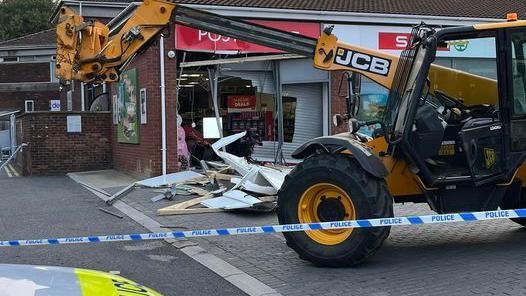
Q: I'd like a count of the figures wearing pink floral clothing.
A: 1